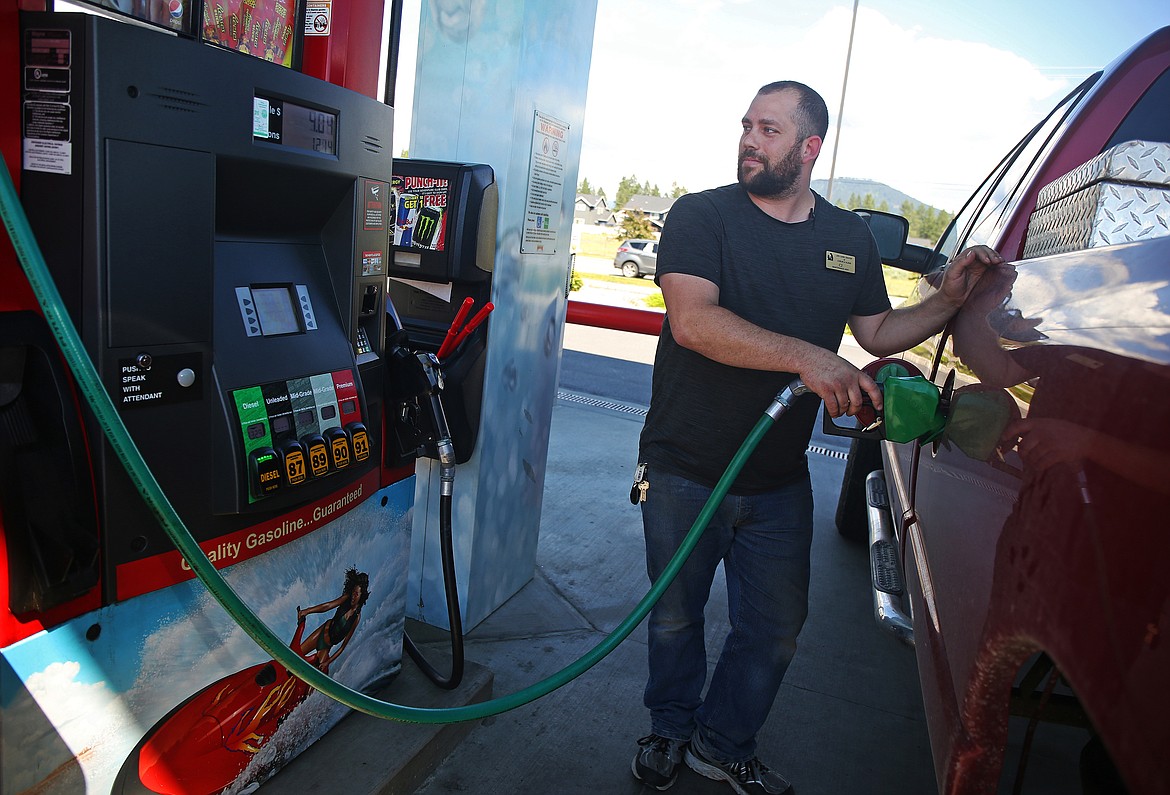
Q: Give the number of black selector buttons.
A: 5